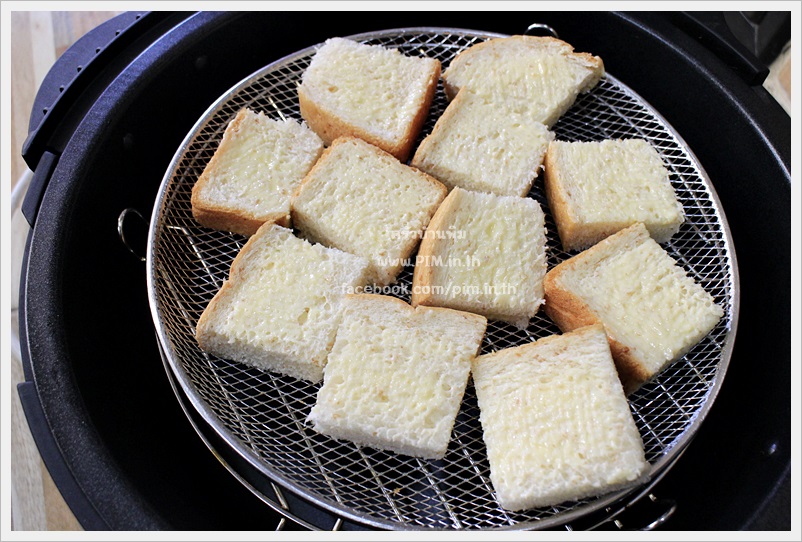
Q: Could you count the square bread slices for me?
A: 11